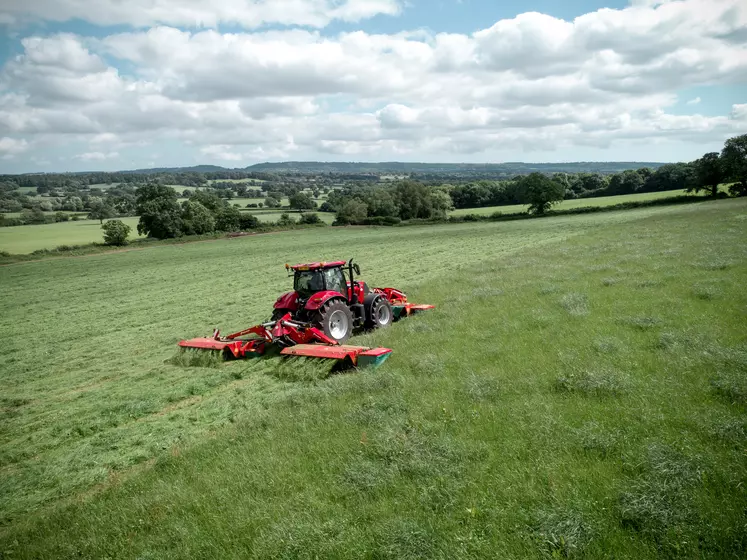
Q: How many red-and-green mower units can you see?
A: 3